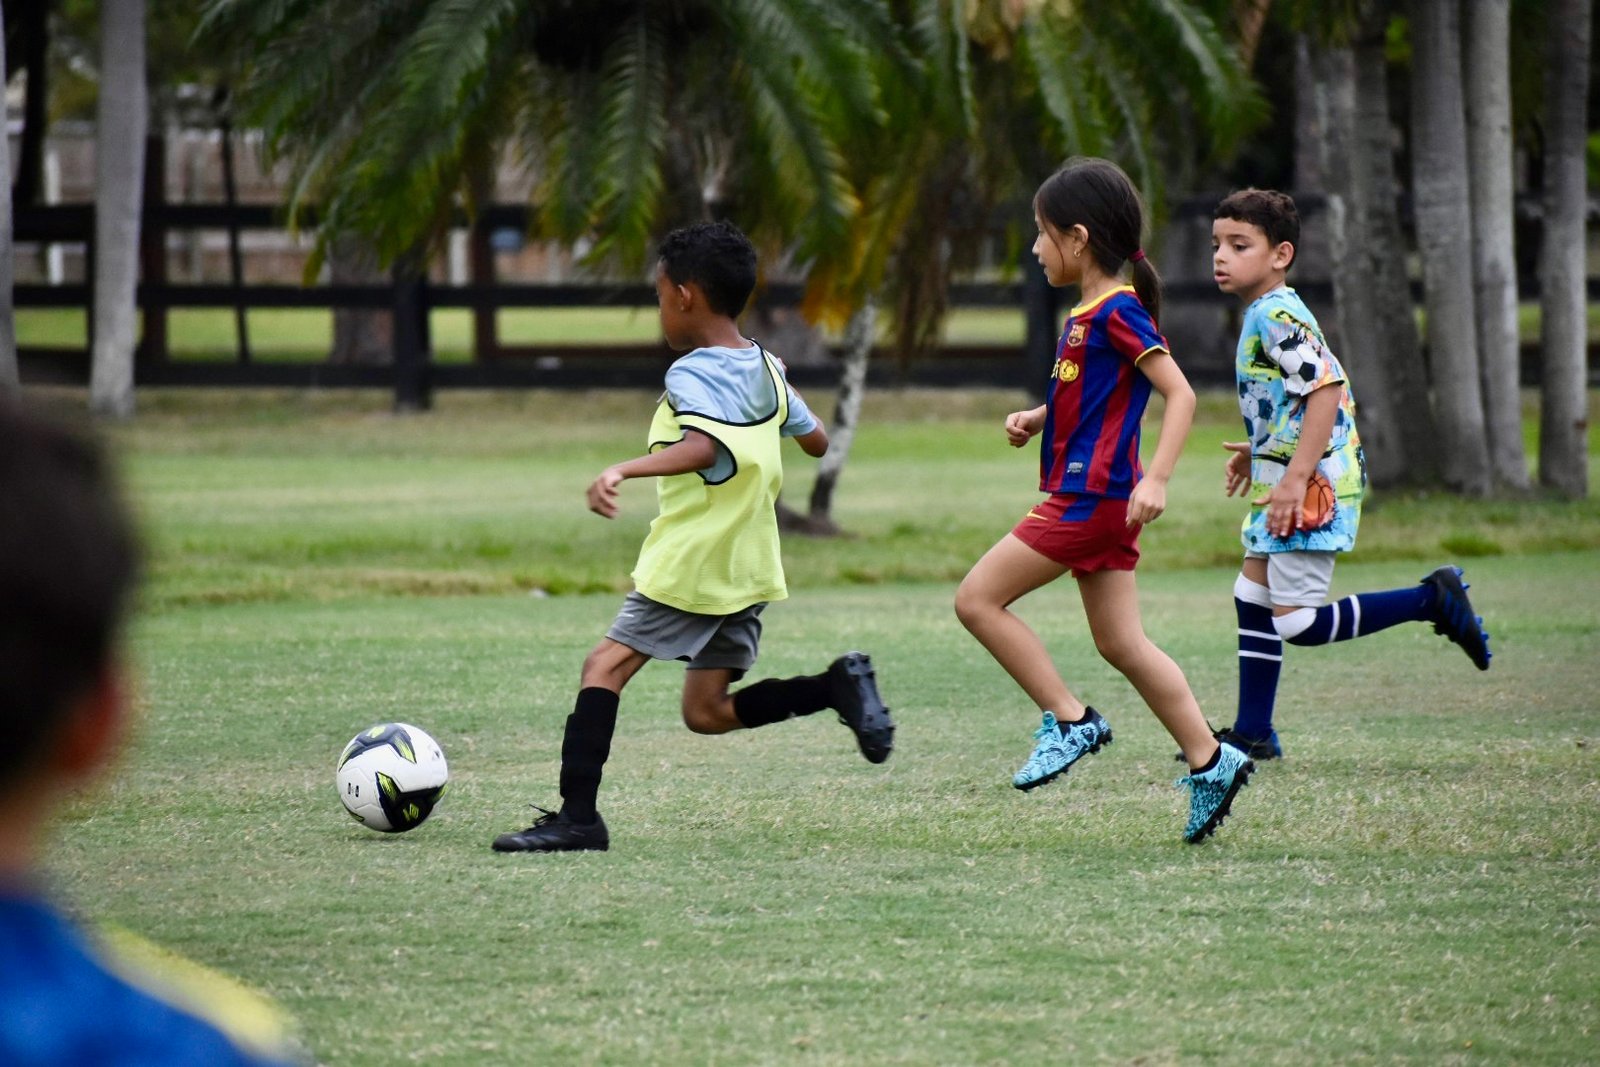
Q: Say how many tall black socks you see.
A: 2